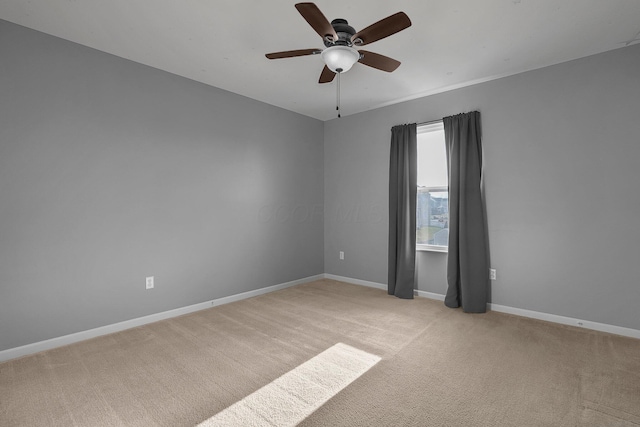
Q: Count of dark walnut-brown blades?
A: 5